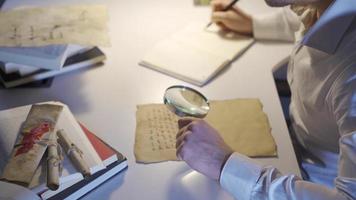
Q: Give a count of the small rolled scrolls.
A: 2